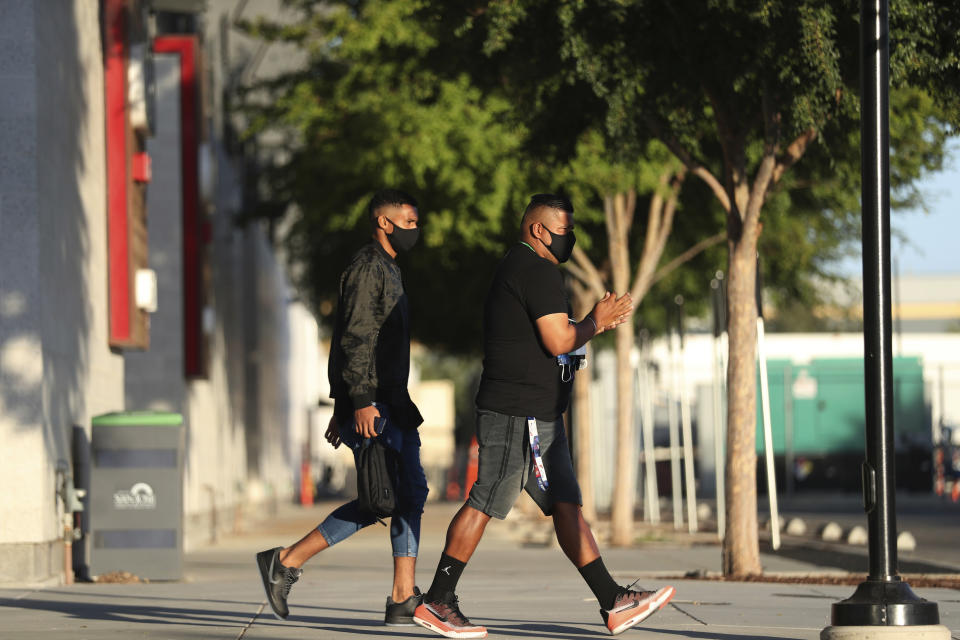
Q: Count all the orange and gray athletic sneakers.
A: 2